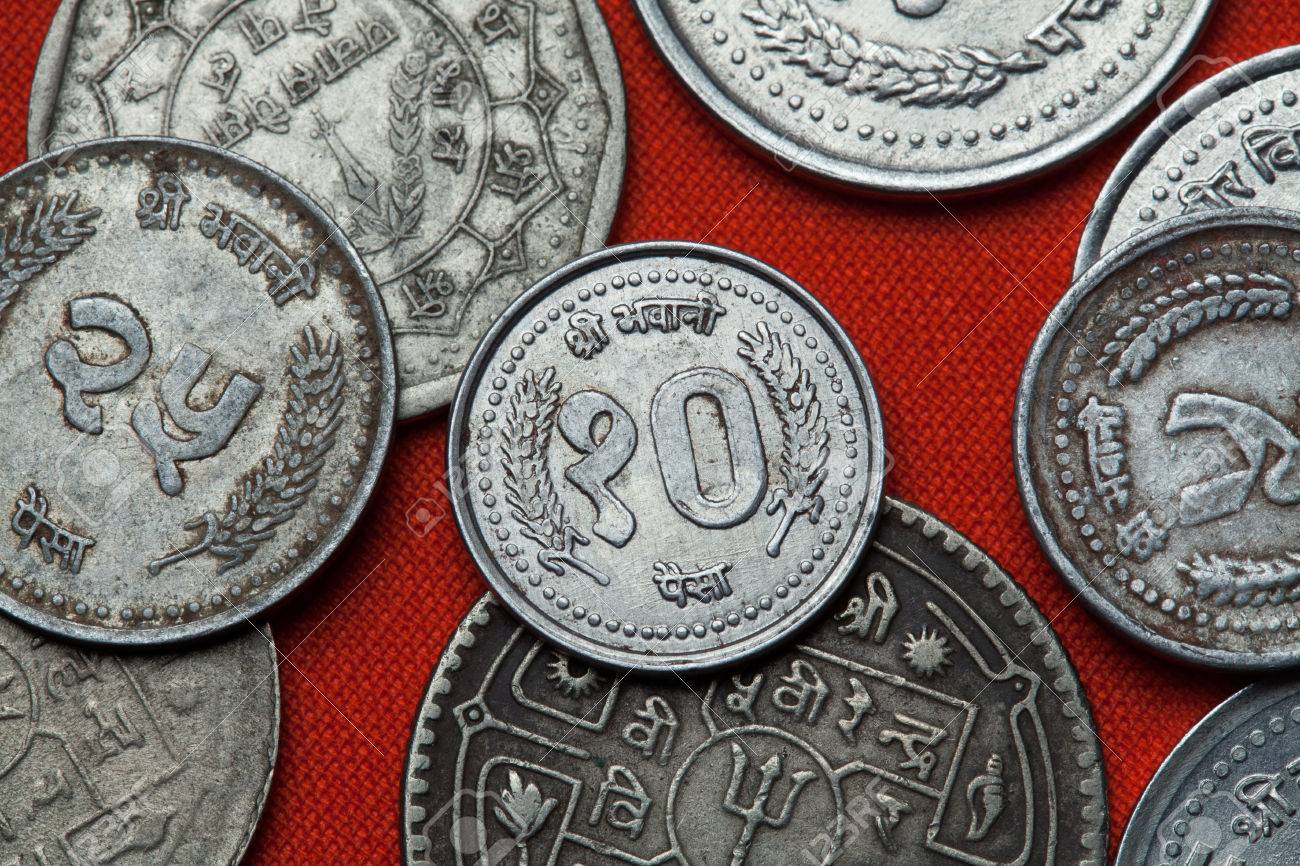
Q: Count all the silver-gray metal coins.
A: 9